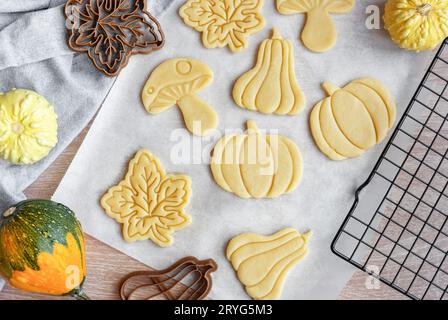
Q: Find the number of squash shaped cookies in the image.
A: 2